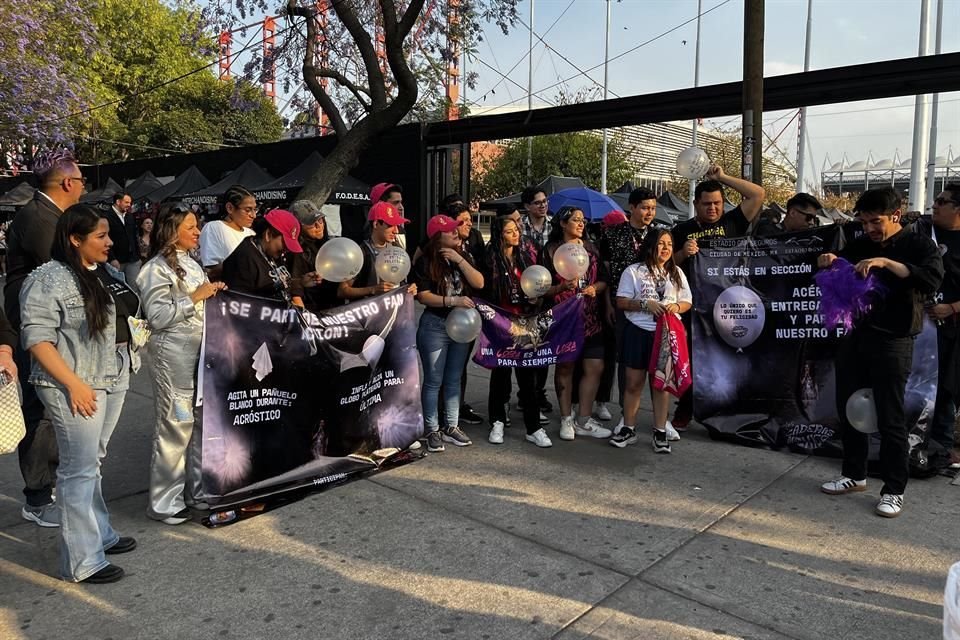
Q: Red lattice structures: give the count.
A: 5